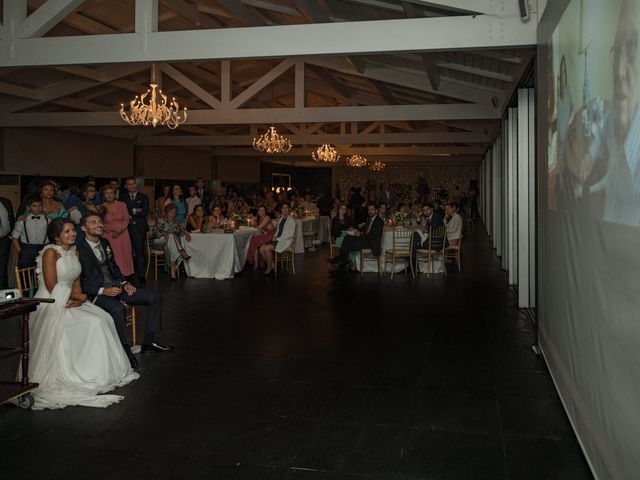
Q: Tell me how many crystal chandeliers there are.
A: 5